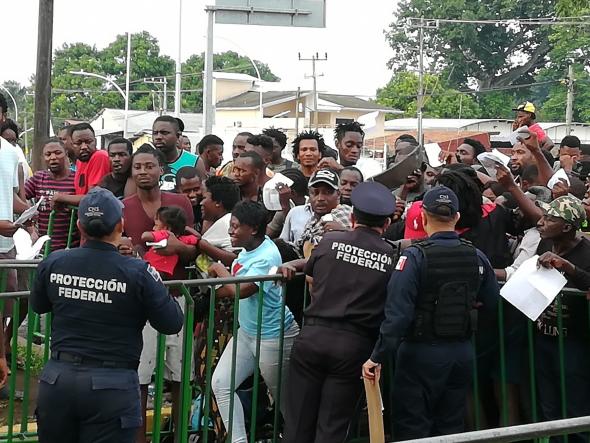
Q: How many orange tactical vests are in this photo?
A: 0